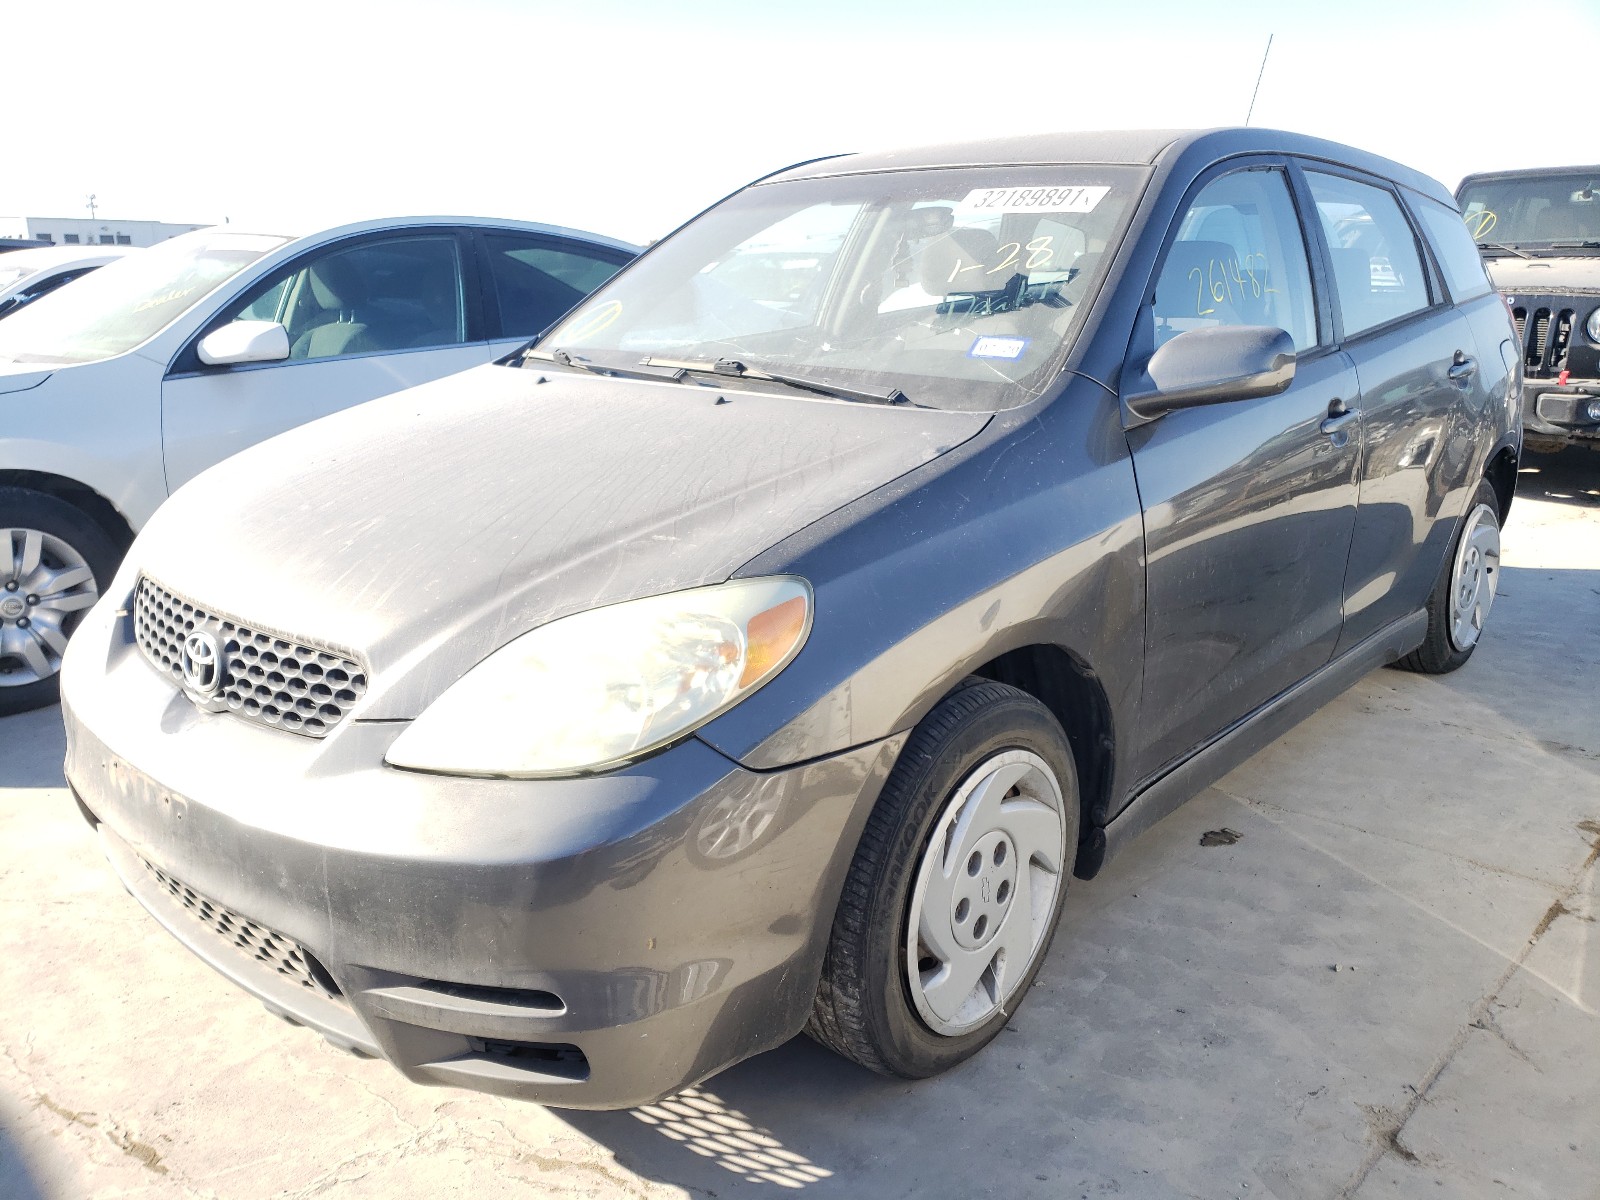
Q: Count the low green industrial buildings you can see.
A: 0